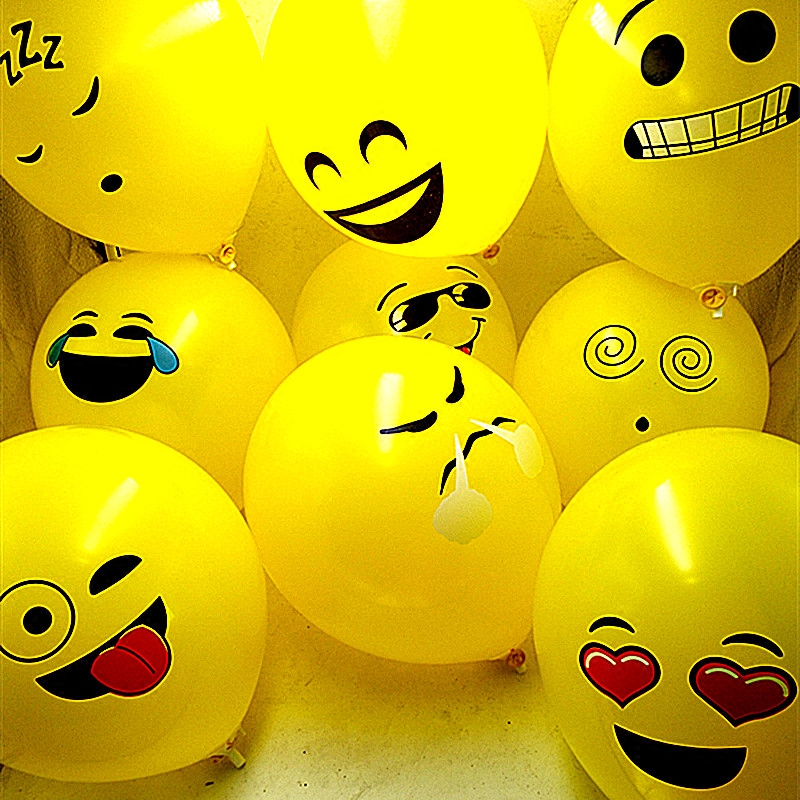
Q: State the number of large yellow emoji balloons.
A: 9